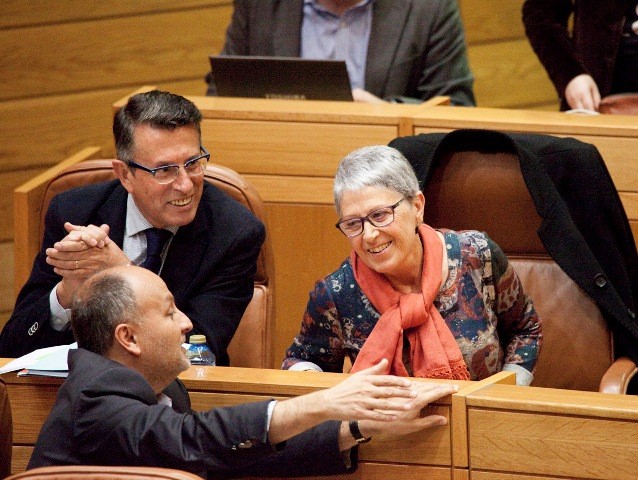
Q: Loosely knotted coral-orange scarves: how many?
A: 1